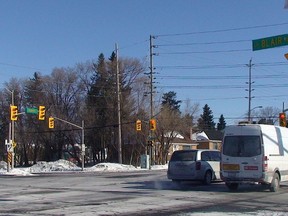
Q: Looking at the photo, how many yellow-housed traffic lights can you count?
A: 6